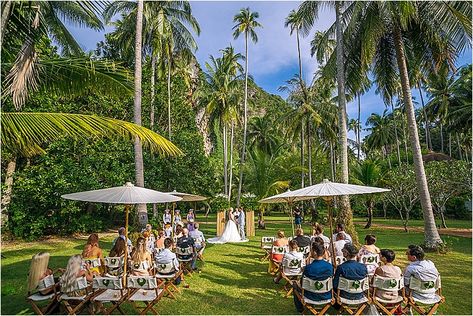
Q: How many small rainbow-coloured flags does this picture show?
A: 0